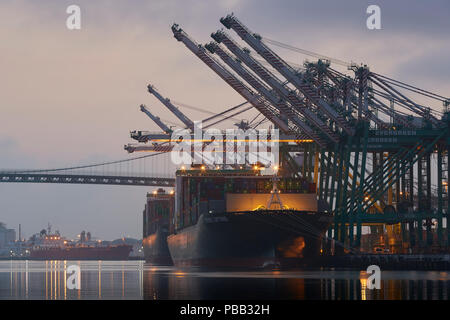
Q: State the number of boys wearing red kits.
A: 0